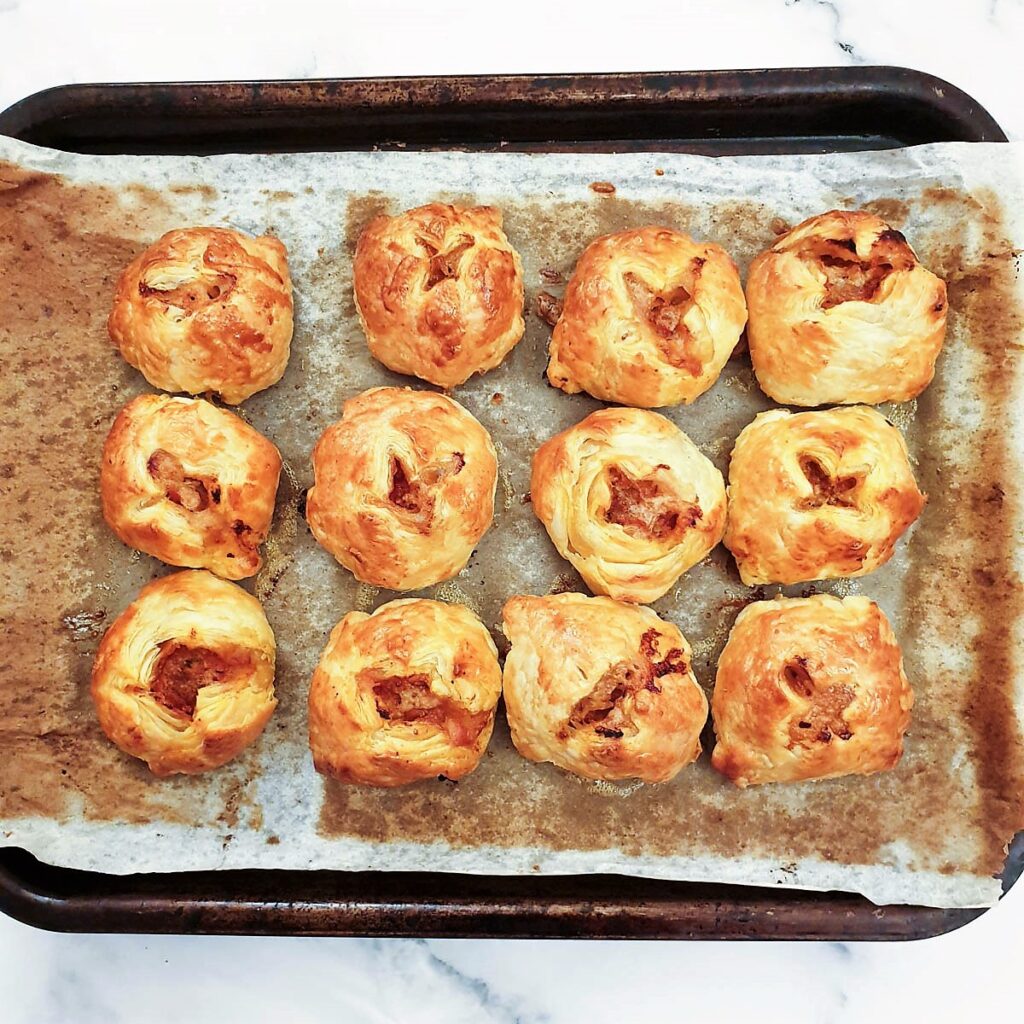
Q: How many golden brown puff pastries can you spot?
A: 12